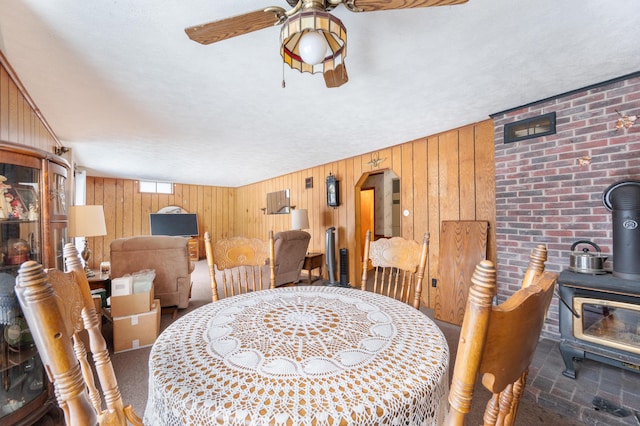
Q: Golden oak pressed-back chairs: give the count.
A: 4